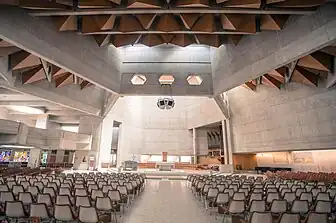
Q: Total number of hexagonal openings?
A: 3